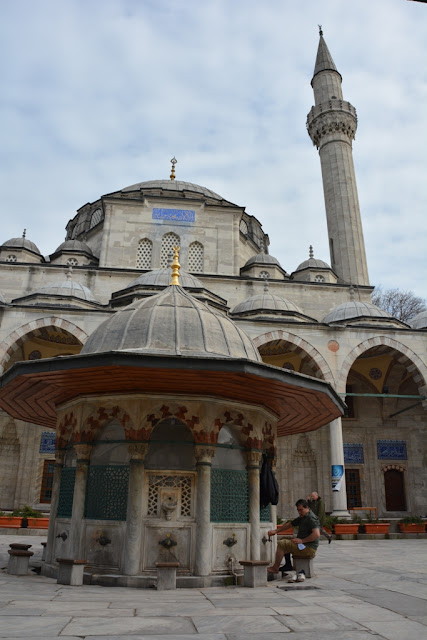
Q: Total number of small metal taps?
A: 5